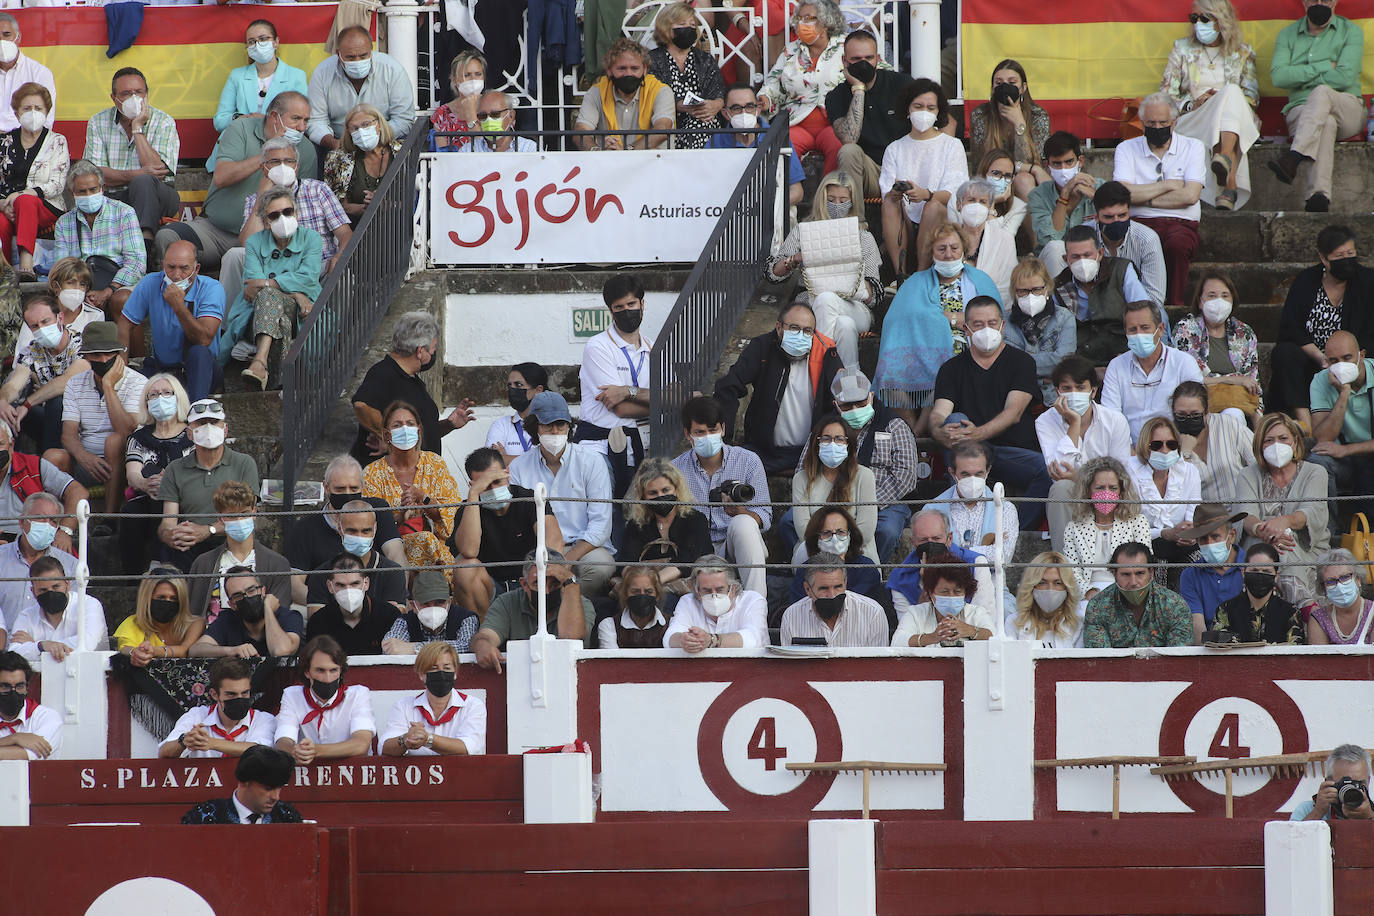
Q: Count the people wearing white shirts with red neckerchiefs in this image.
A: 4